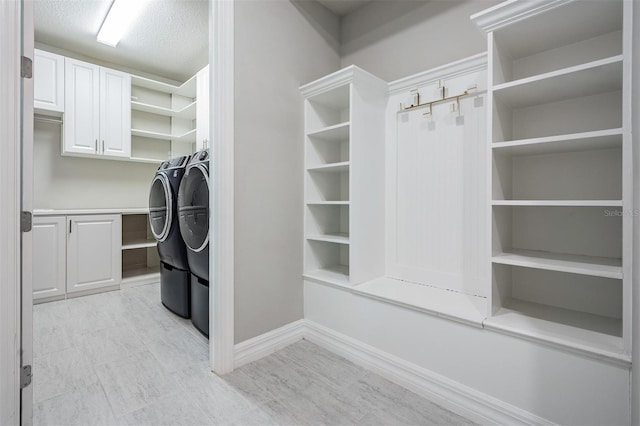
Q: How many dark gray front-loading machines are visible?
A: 2